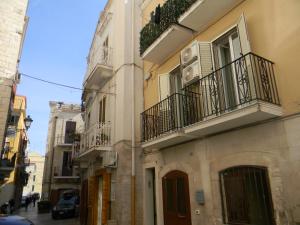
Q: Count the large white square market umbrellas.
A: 0